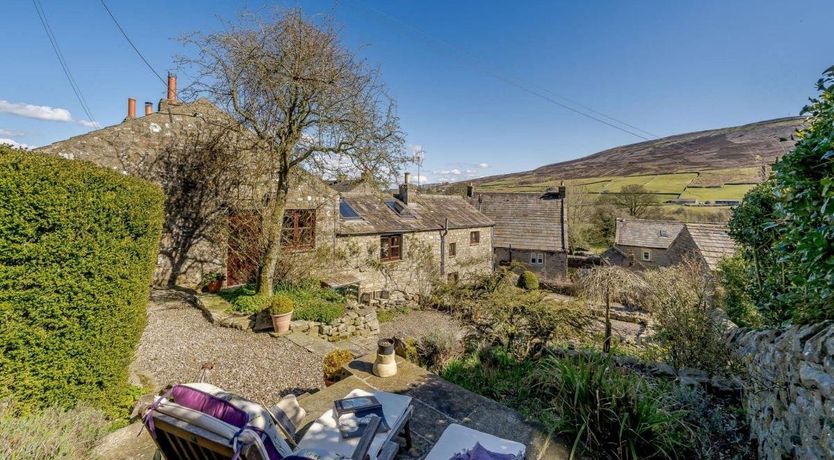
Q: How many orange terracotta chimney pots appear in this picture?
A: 3